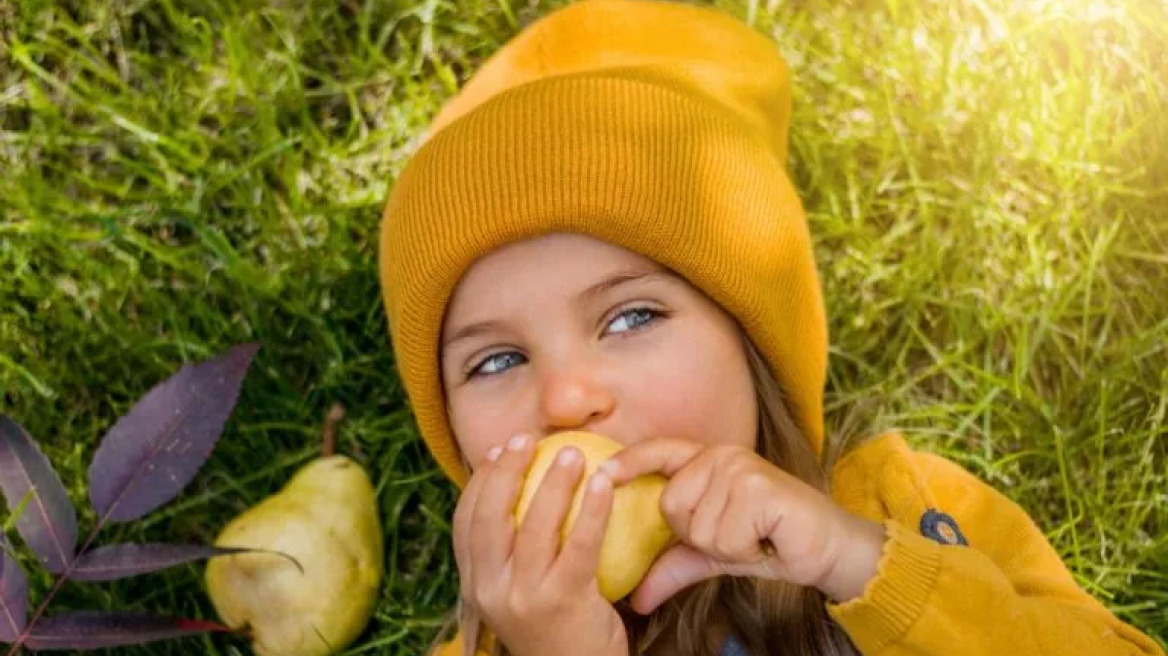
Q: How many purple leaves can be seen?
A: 5